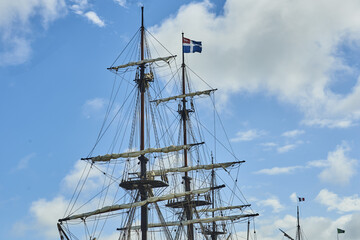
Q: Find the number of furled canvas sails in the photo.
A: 7